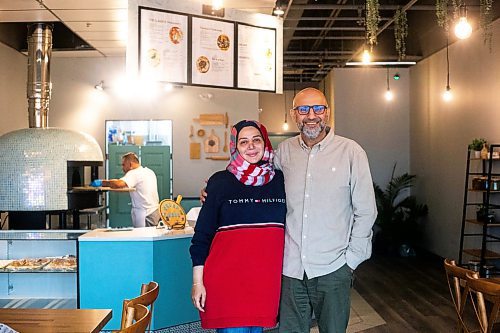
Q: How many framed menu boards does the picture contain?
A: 3